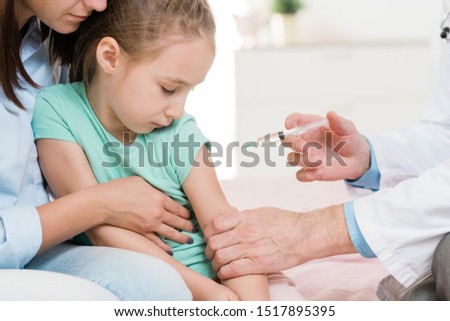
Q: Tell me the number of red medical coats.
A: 0